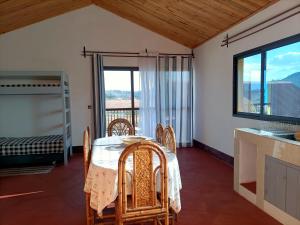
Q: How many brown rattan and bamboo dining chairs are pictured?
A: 5